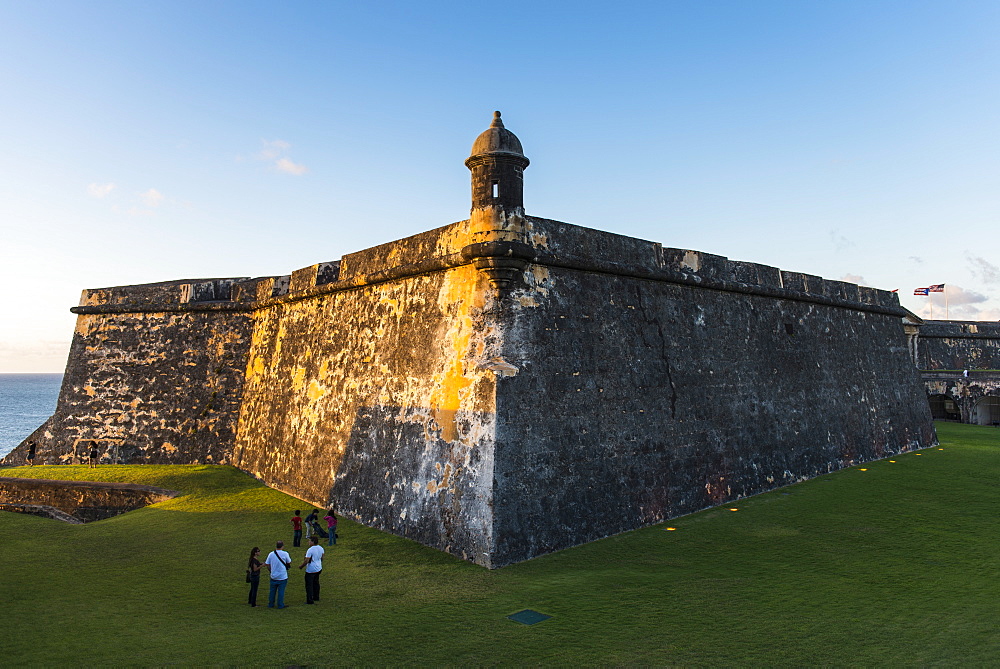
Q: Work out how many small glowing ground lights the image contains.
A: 6